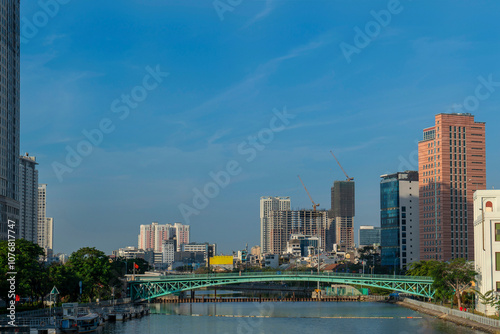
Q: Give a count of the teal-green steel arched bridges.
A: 1